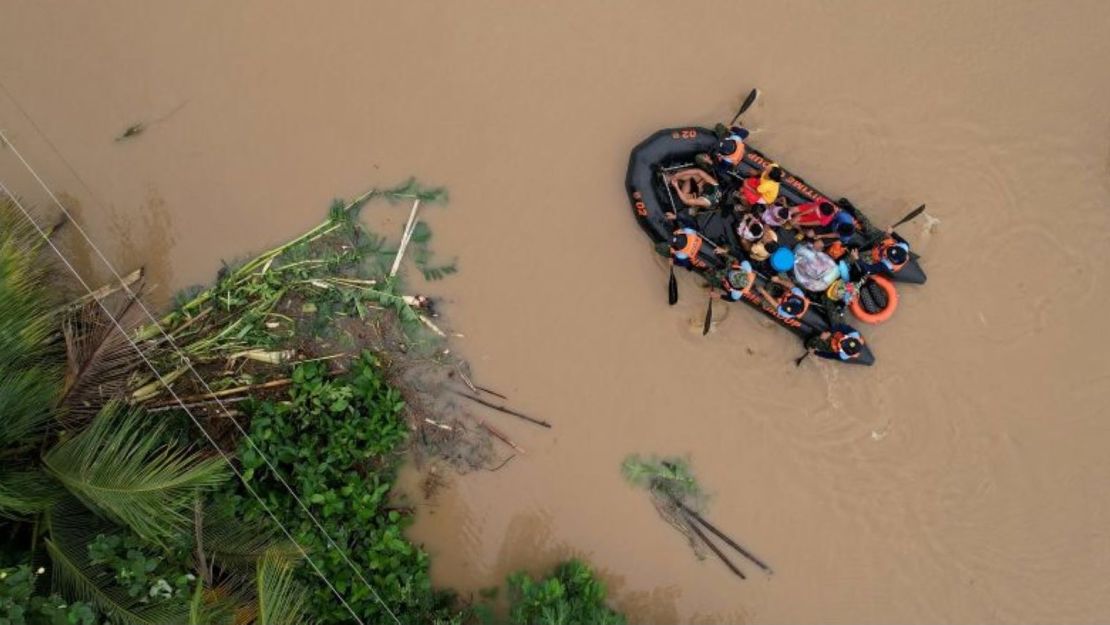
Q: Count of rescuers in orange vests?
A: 6